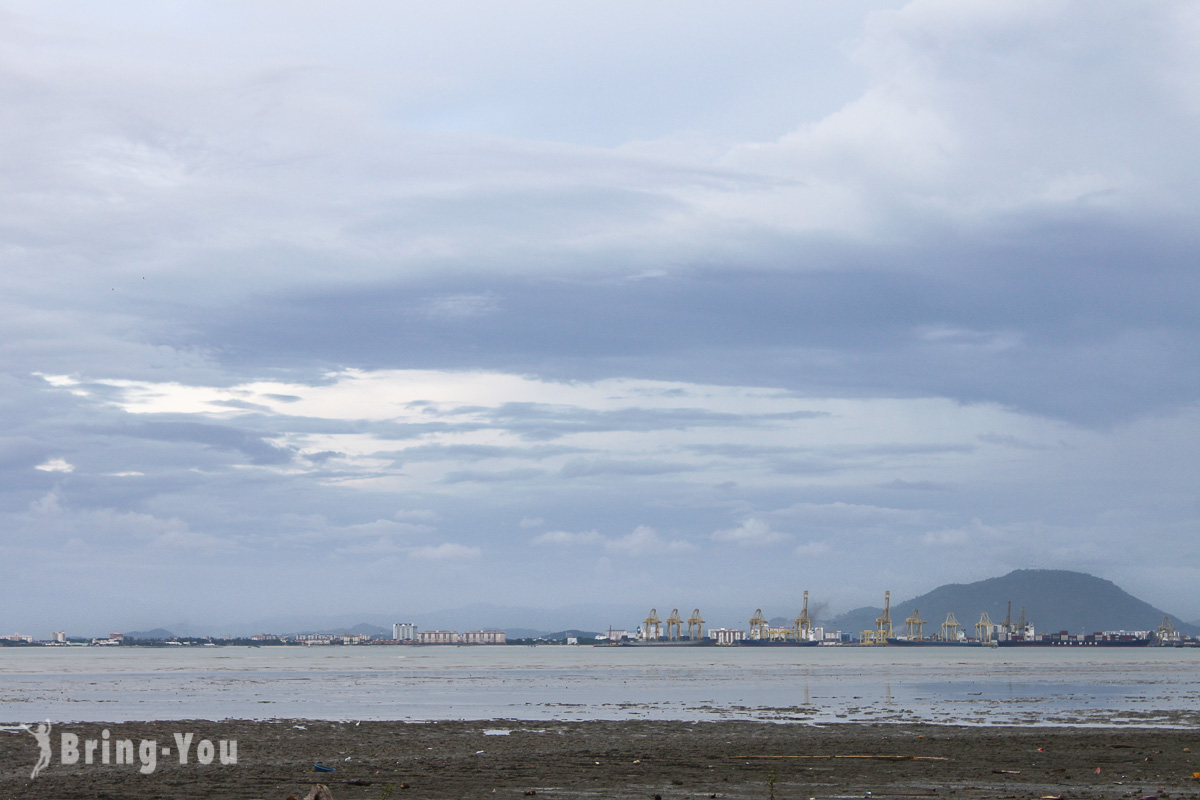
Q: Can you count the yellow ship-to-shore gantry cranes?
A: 12